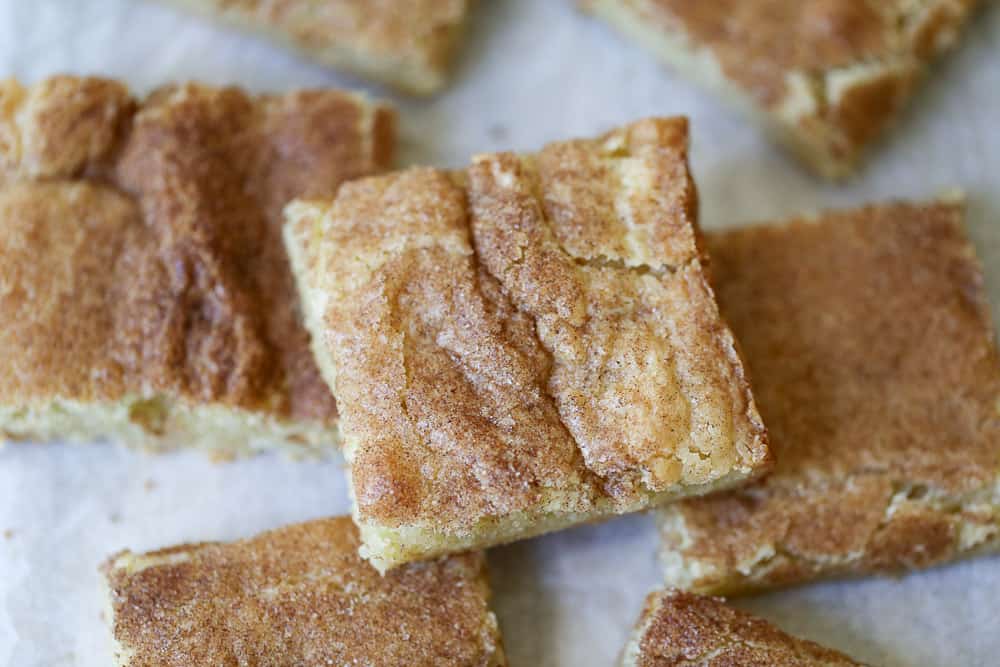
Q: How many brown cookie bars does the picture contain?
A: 7